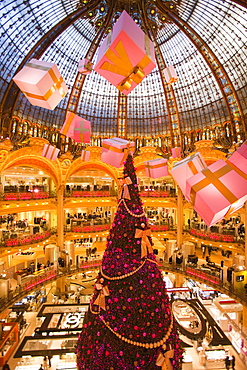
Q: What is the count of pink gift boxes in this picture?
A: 13